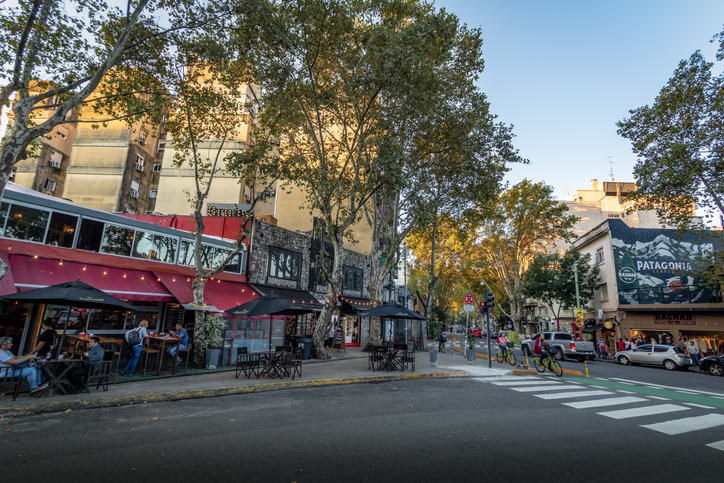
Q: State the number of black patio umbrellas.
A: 3